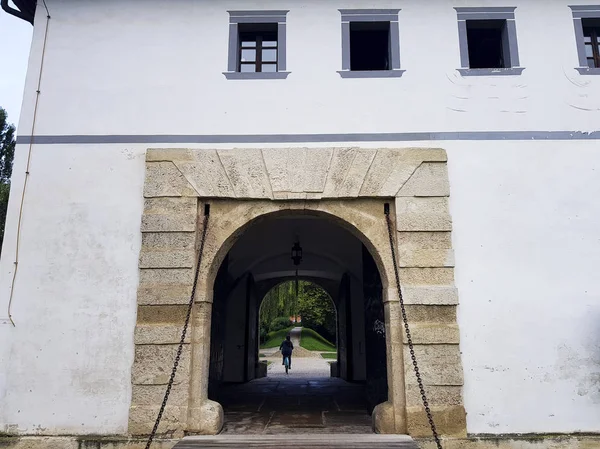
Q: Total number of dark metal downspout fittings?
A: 1